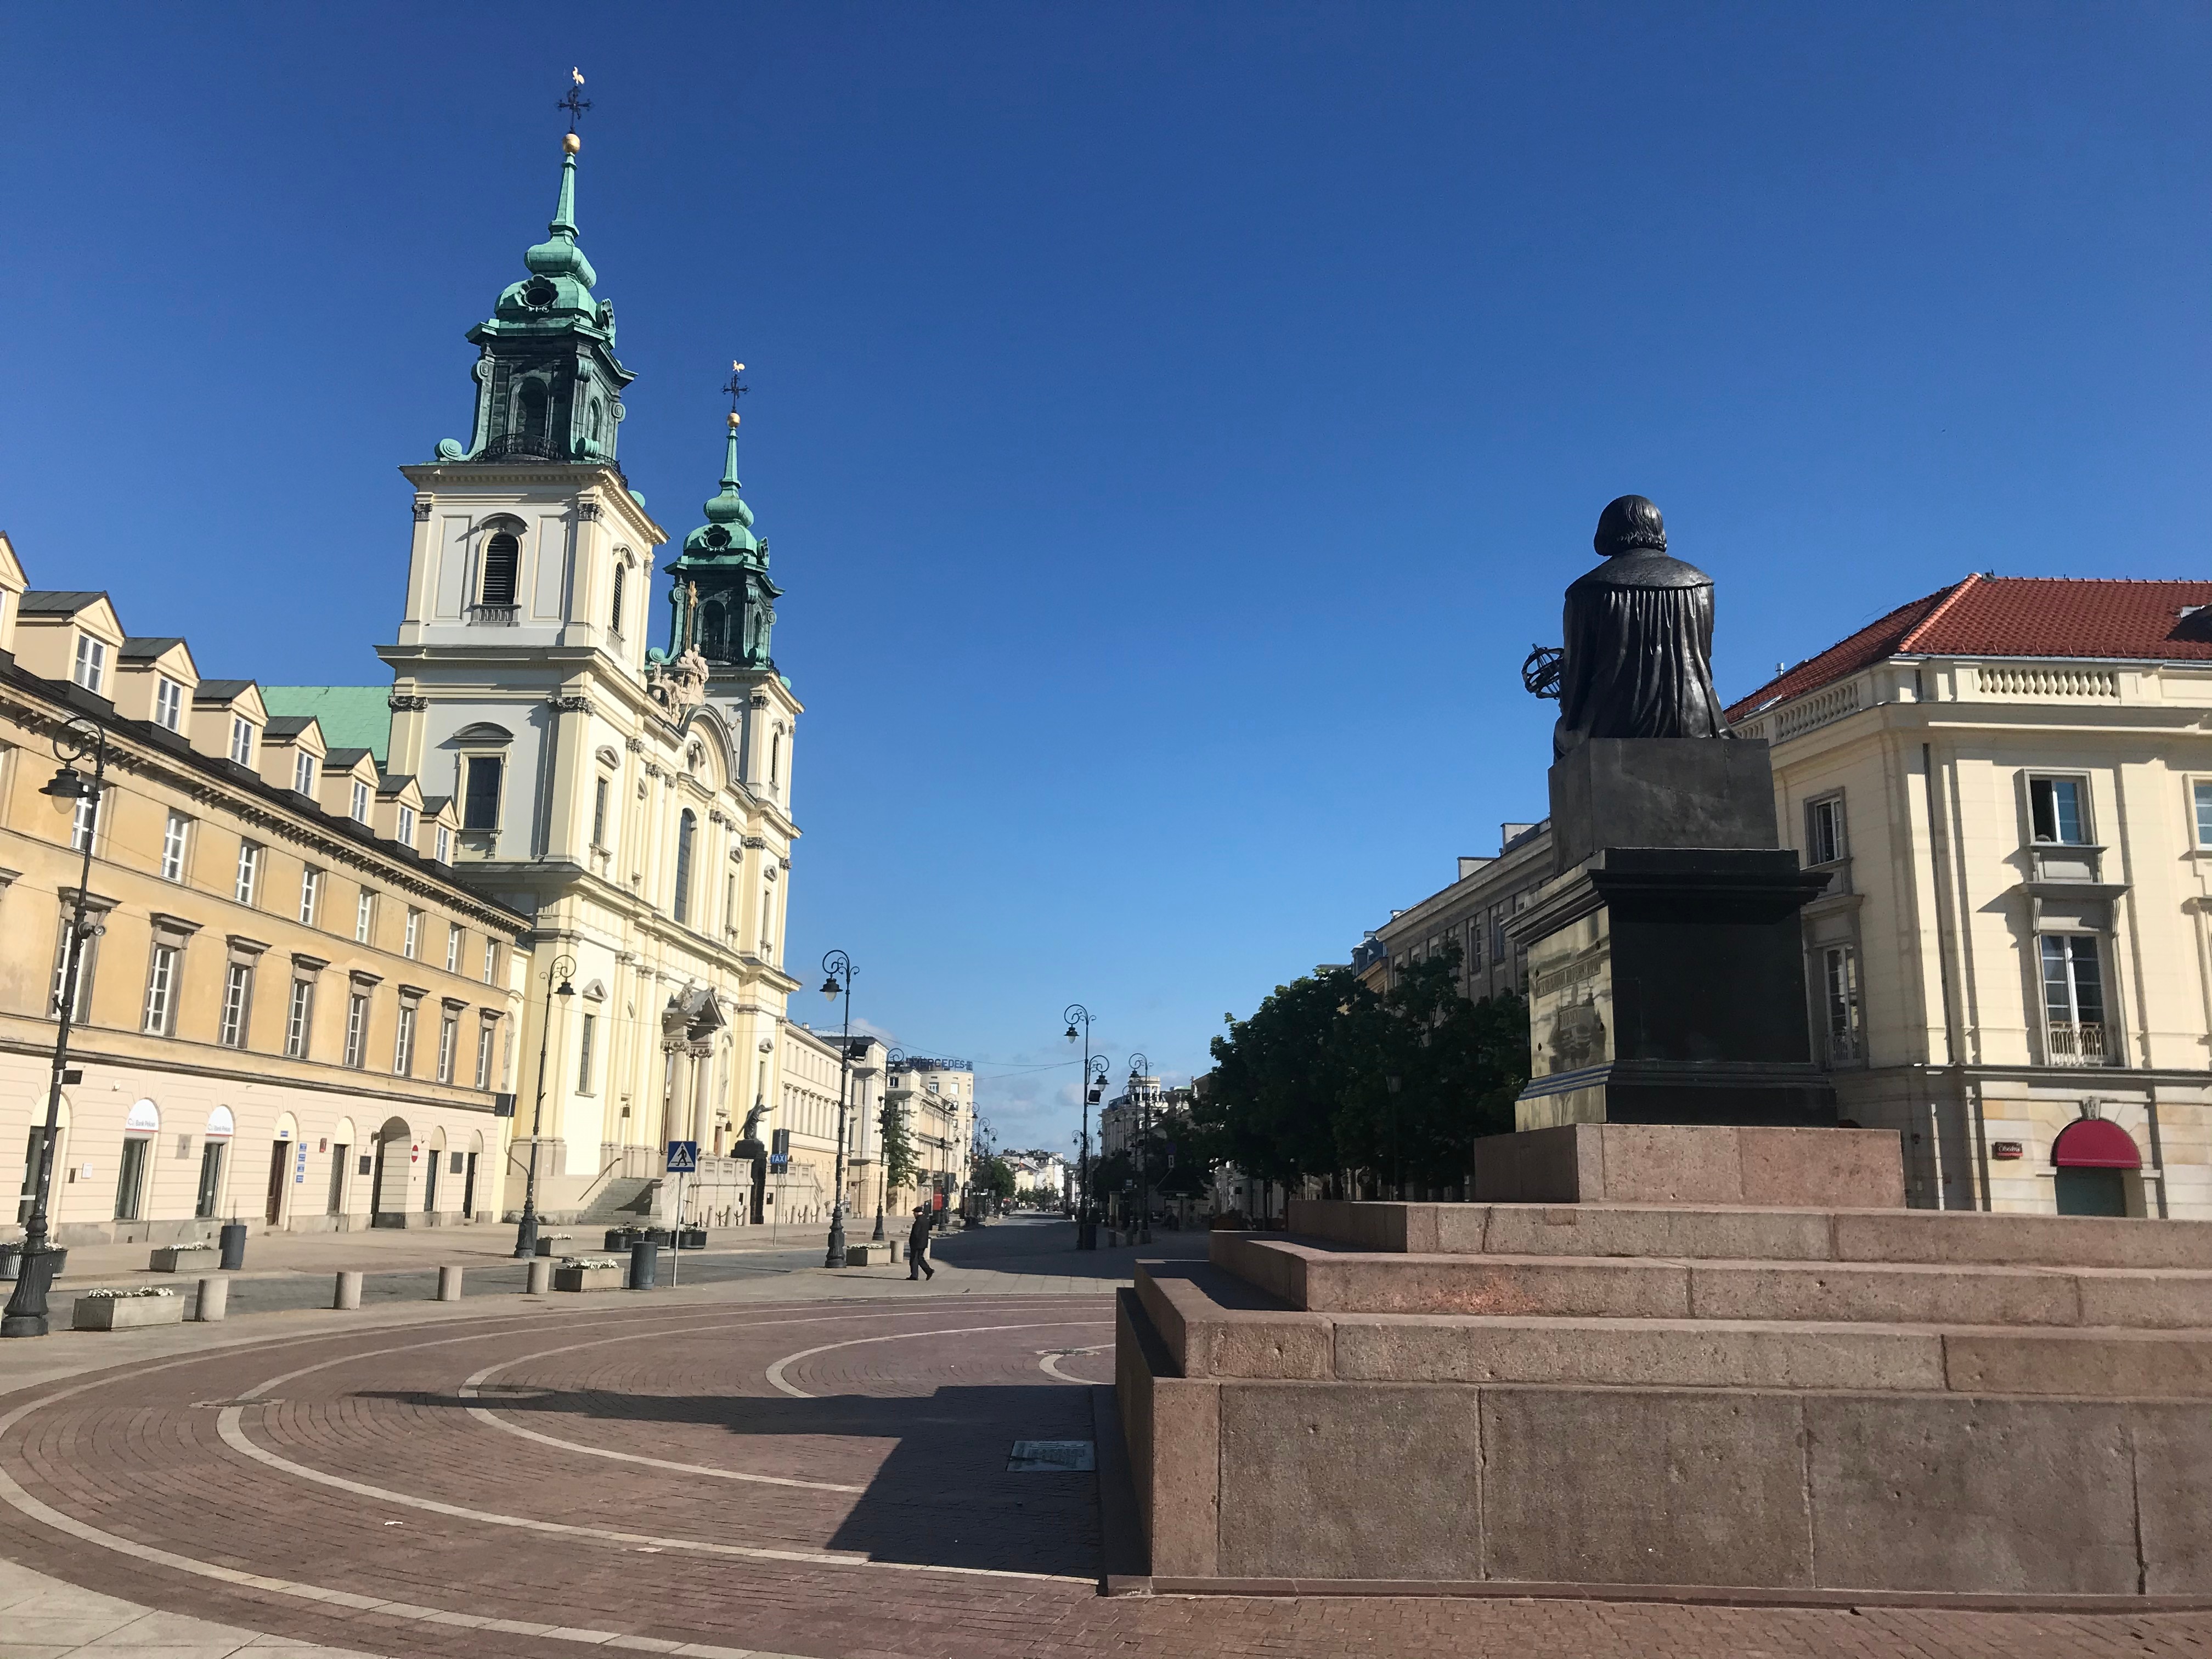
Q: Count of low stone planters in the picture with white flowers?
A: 5